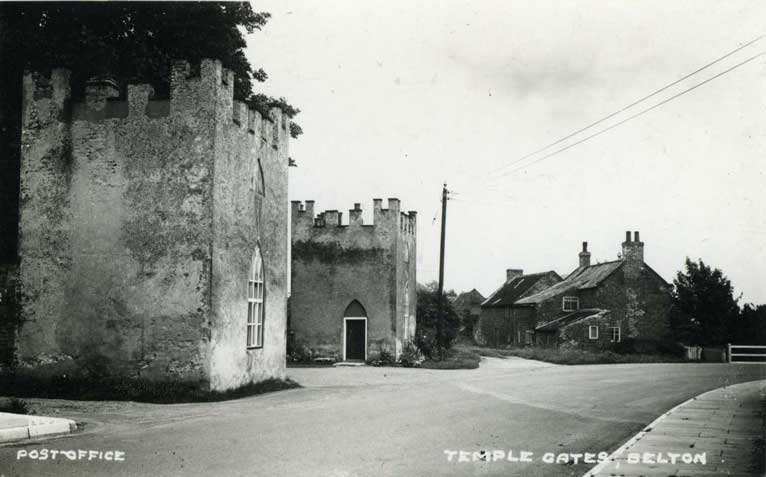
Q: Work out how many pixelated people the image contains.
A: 0